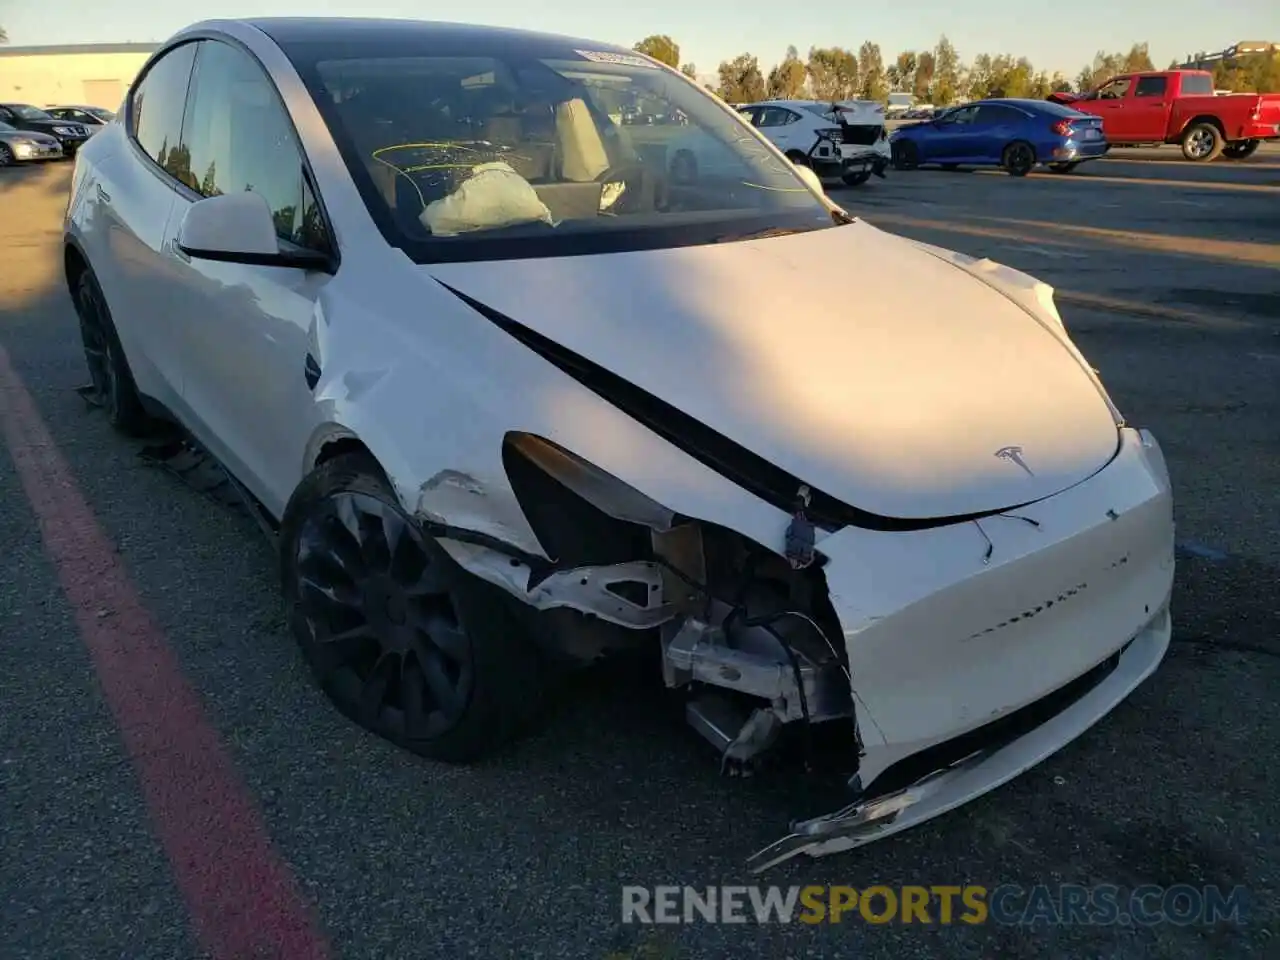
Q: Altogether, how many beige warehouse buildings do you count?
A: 1